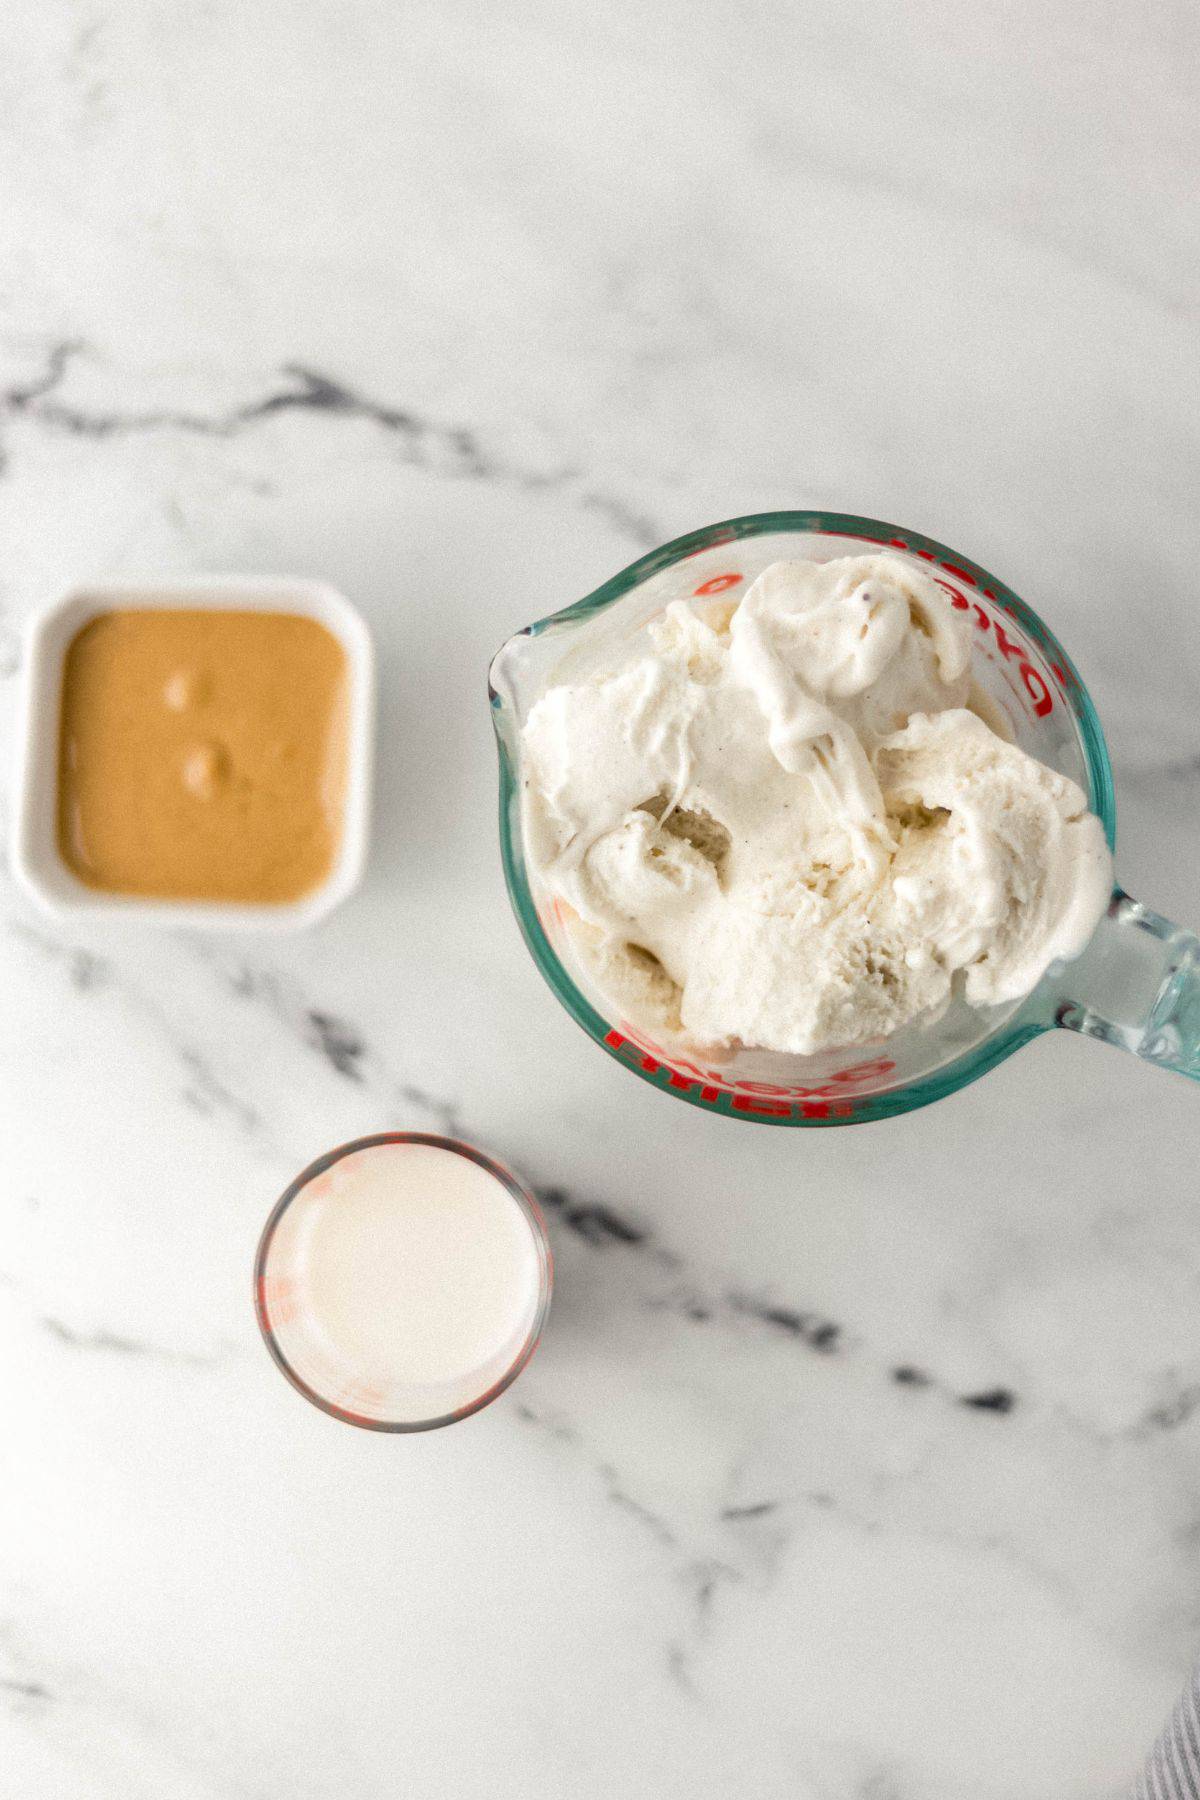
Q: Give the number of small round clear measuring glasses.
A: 1